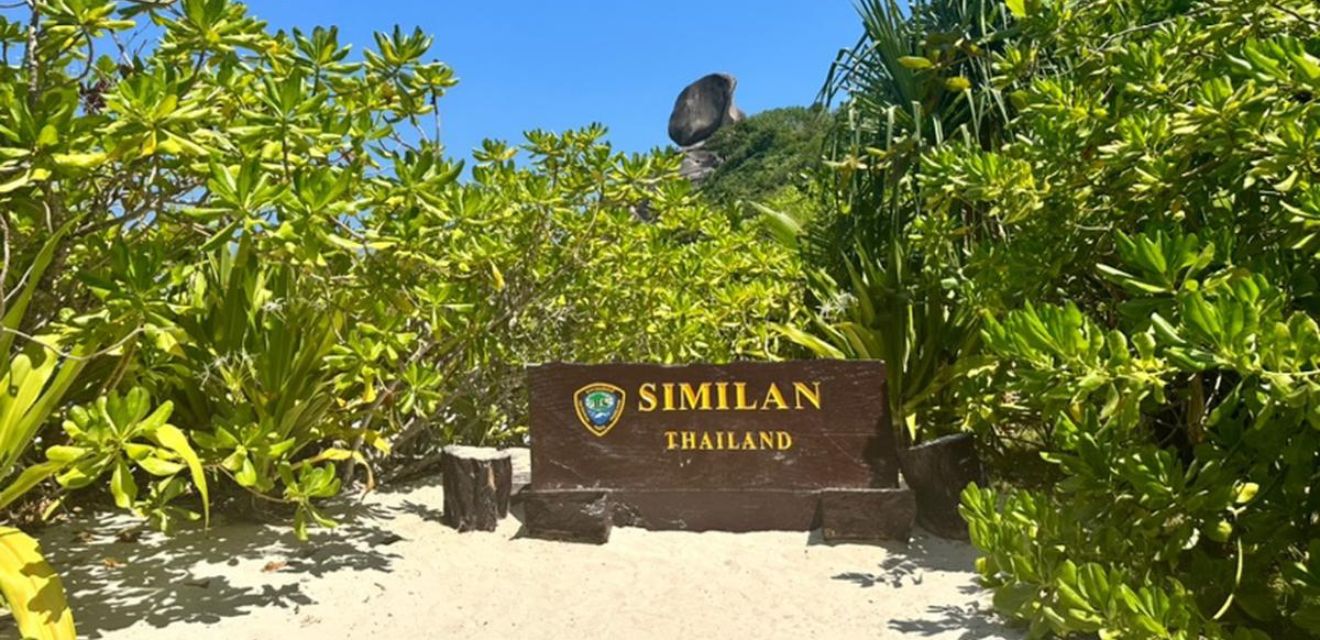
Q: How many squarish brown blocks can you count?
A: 2